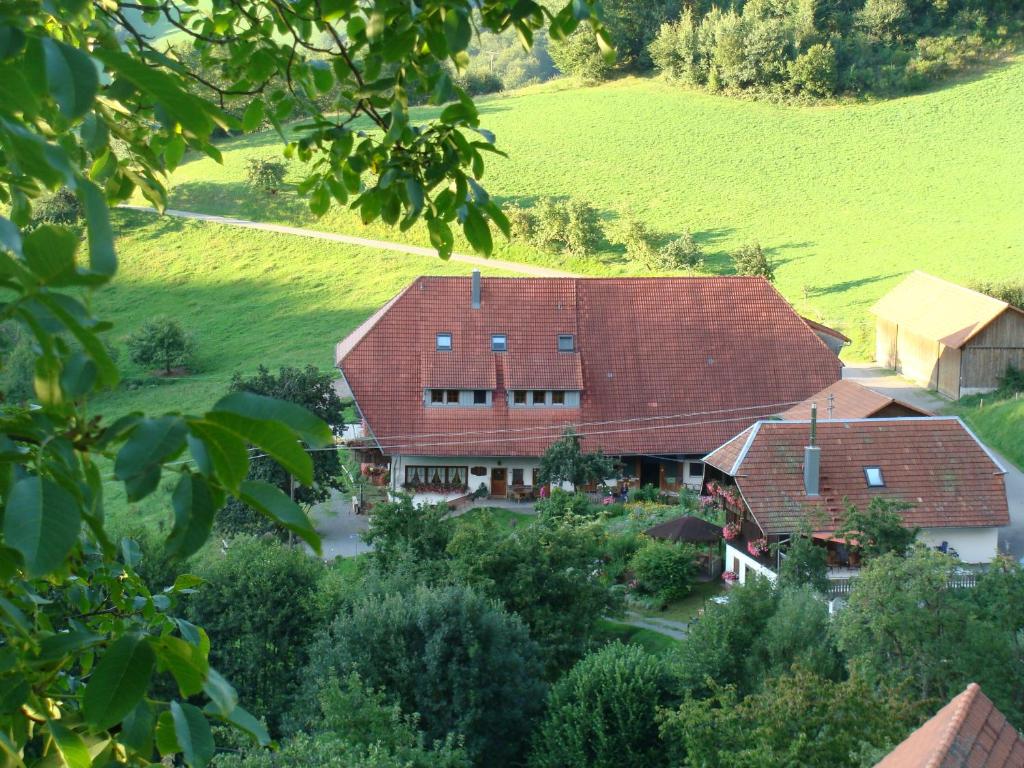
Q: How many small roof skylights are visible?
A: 4